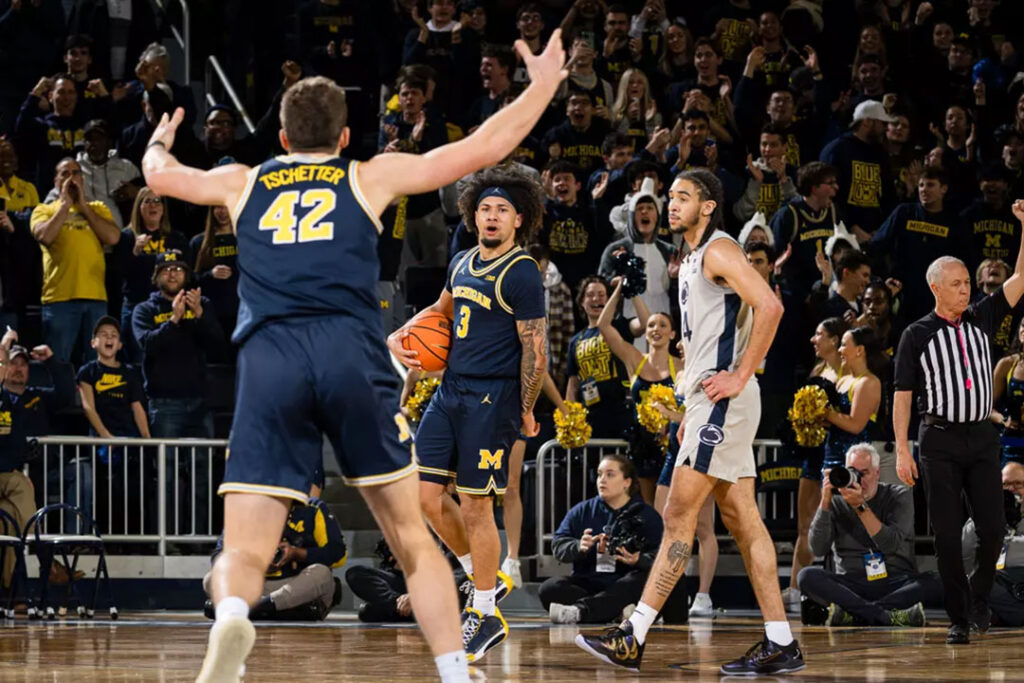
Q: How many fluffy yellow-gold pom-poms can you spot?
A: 4